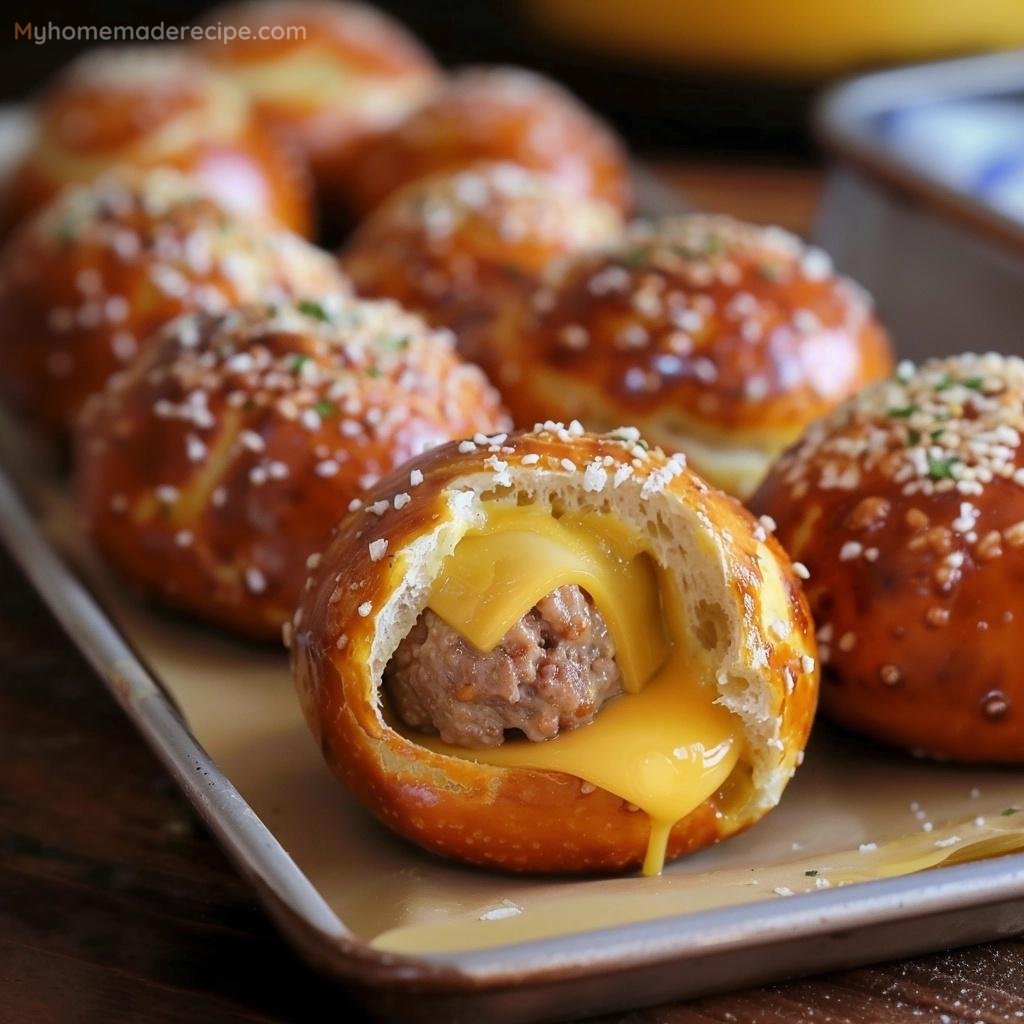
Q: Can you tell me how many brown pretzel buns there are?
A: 9